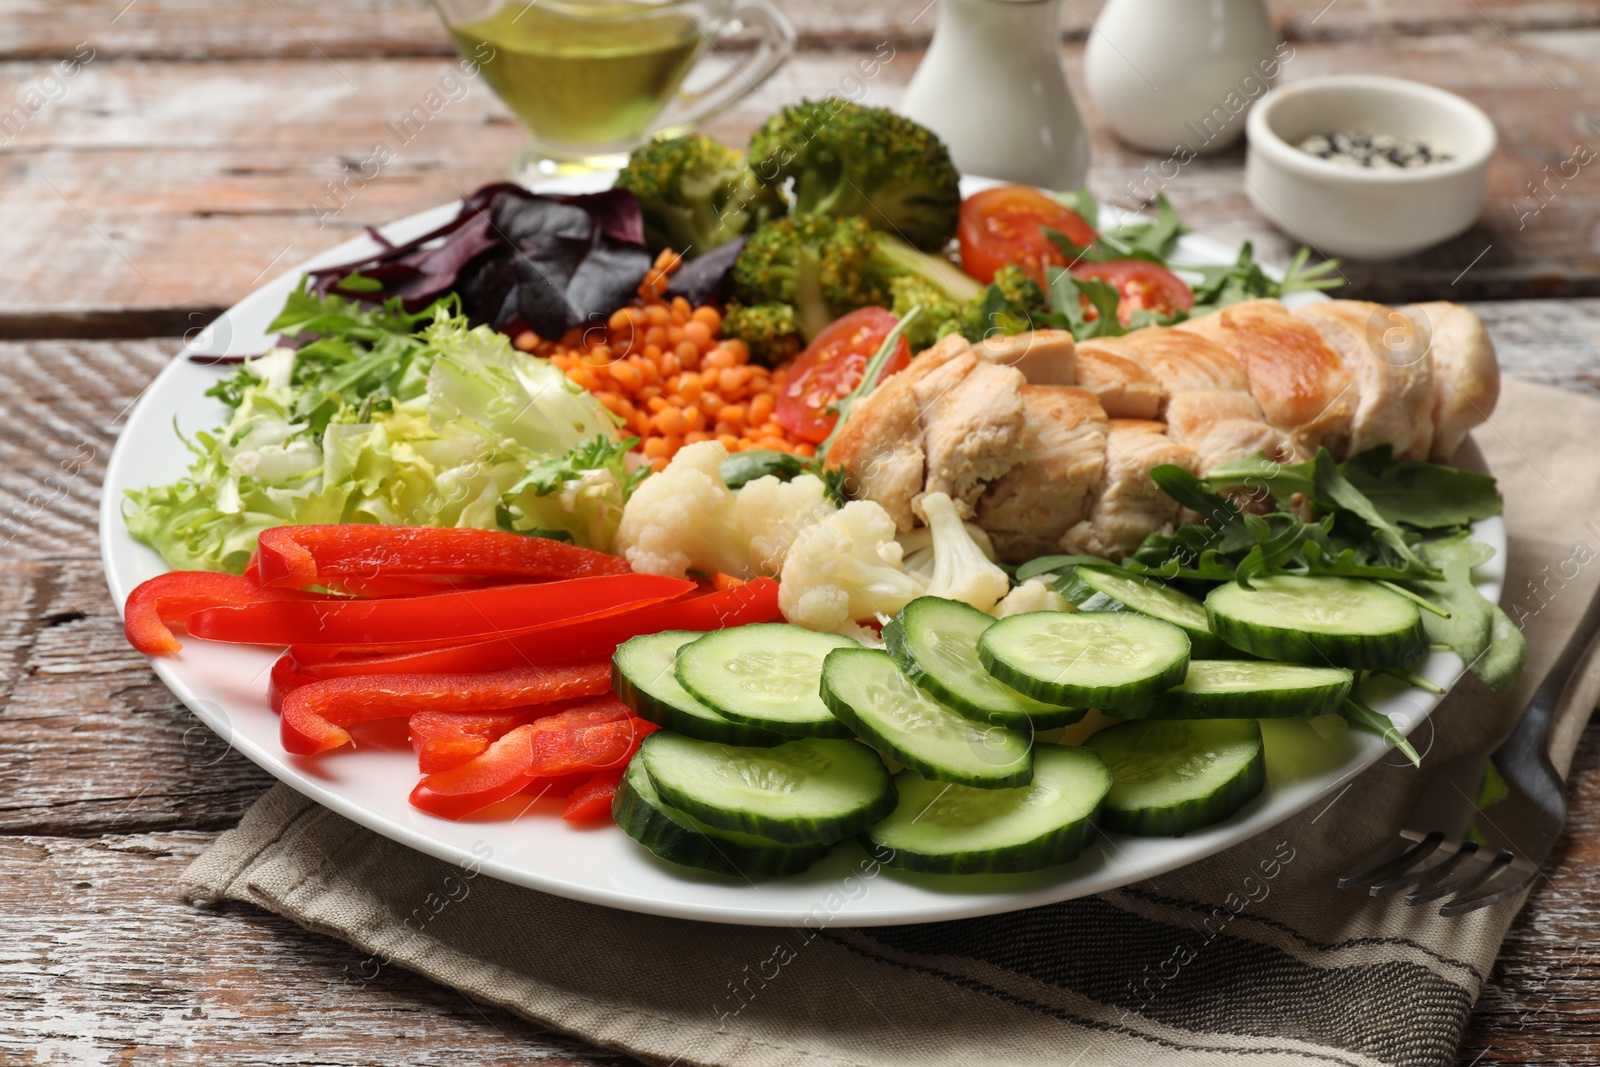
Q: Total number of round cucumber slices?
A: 12